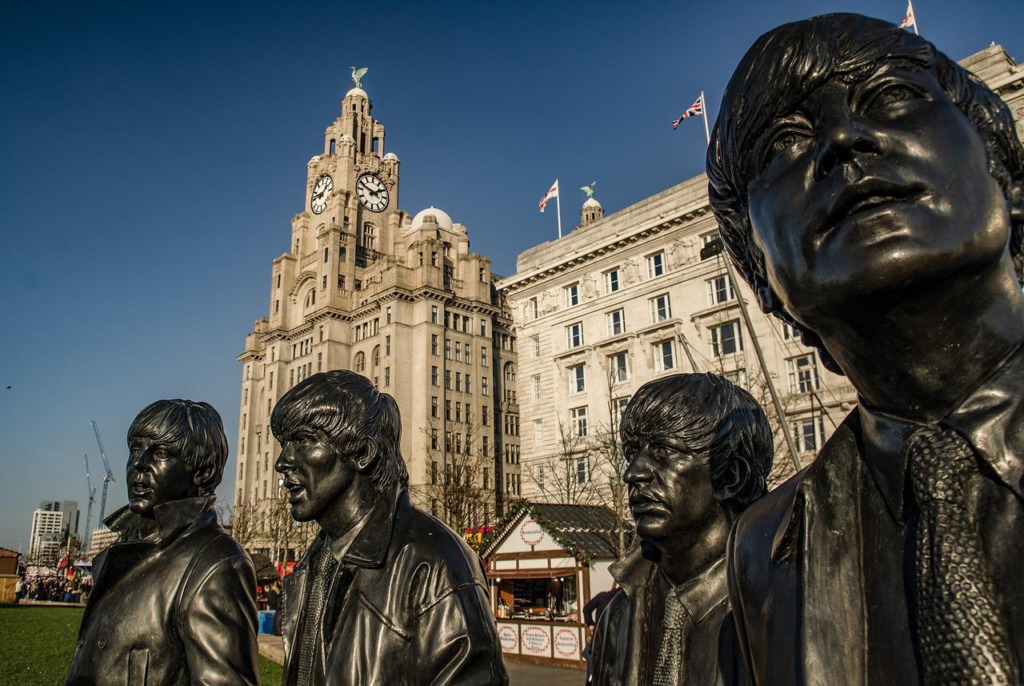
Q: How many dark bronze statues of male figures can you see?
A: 4